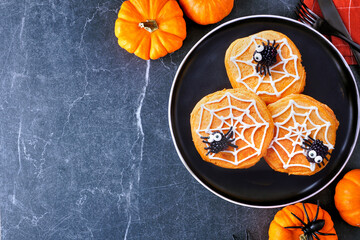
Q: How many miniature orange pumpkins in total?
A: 4